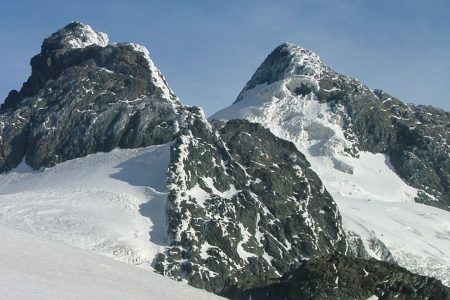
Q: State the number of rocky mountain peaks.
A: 2